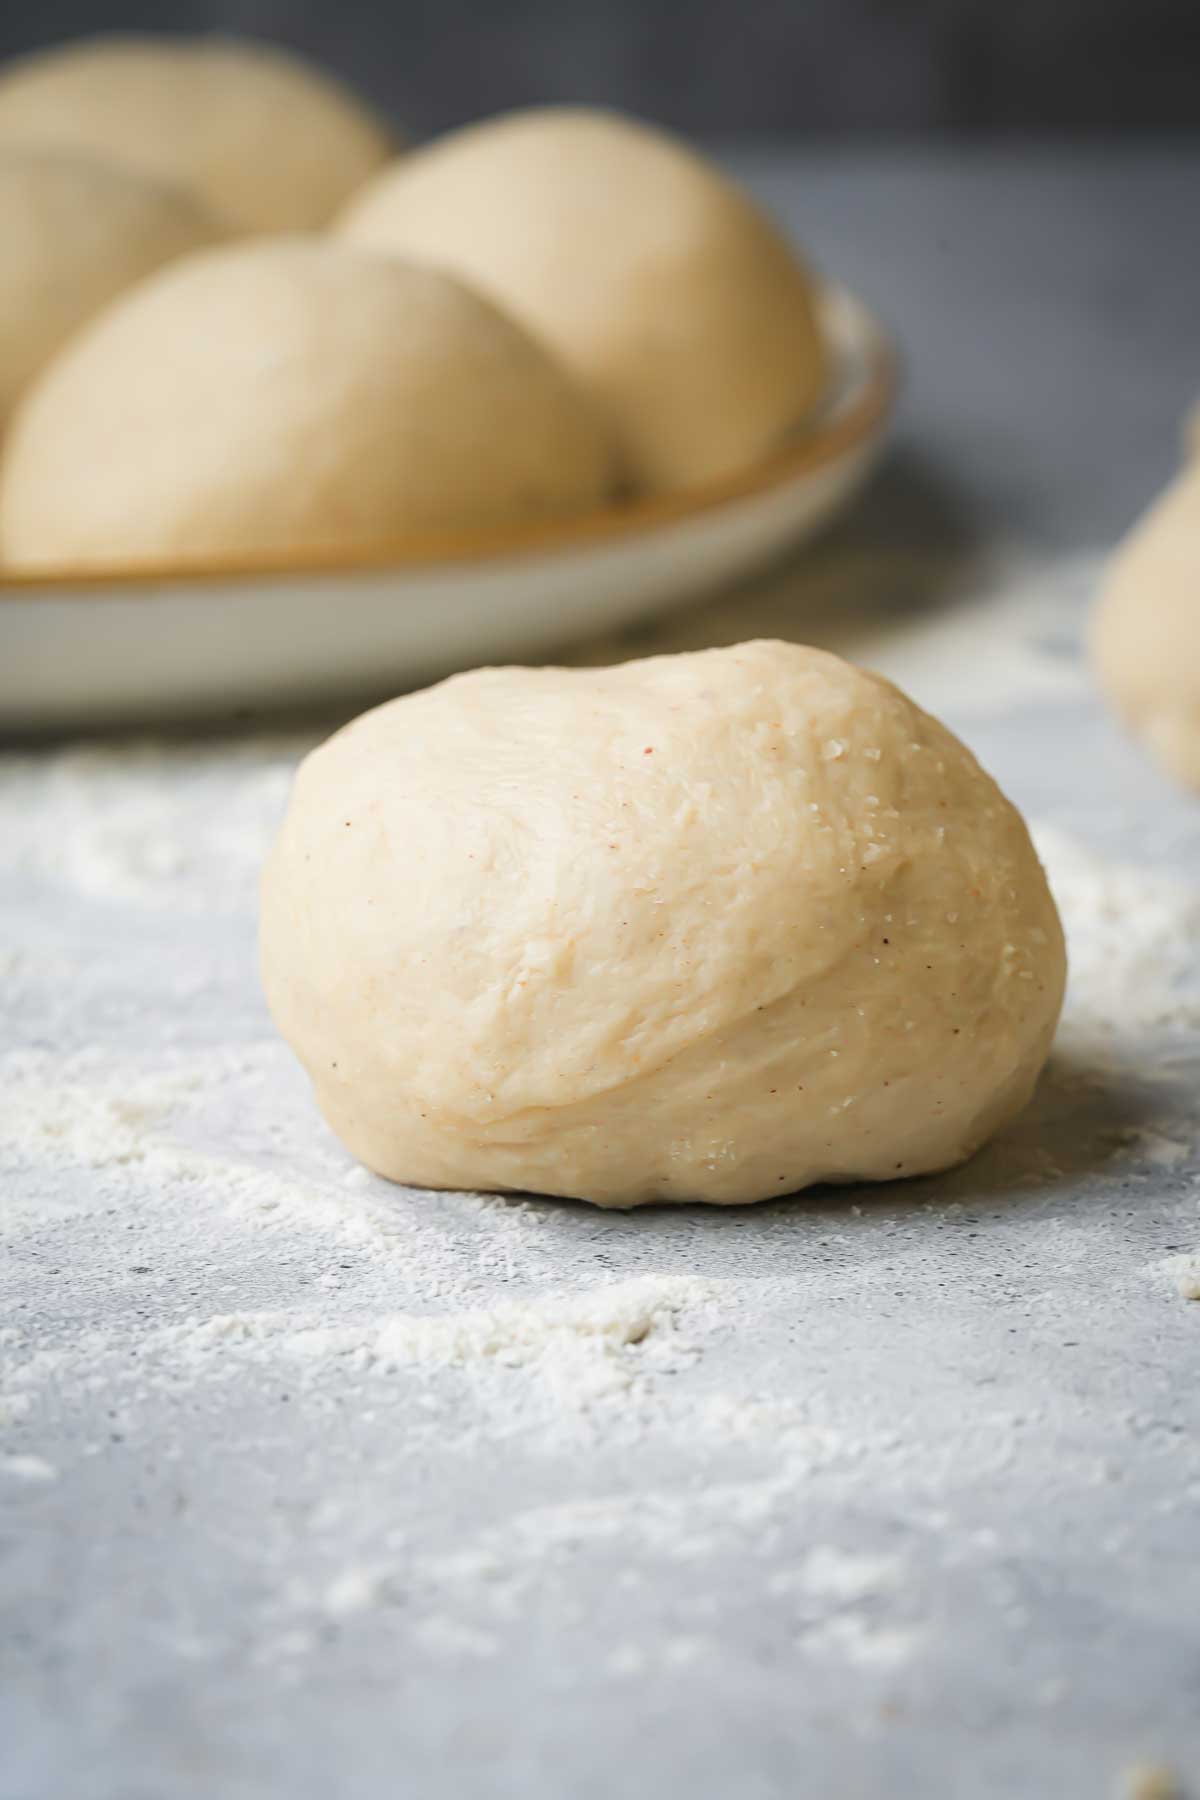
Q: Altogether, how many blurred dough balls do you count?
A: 5